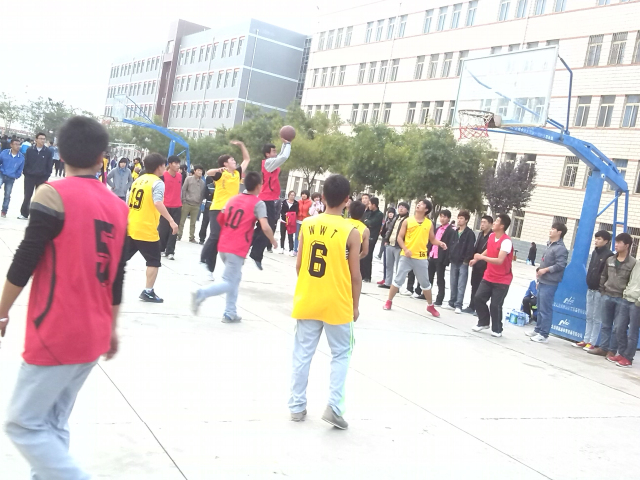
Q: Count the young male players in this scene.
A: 10